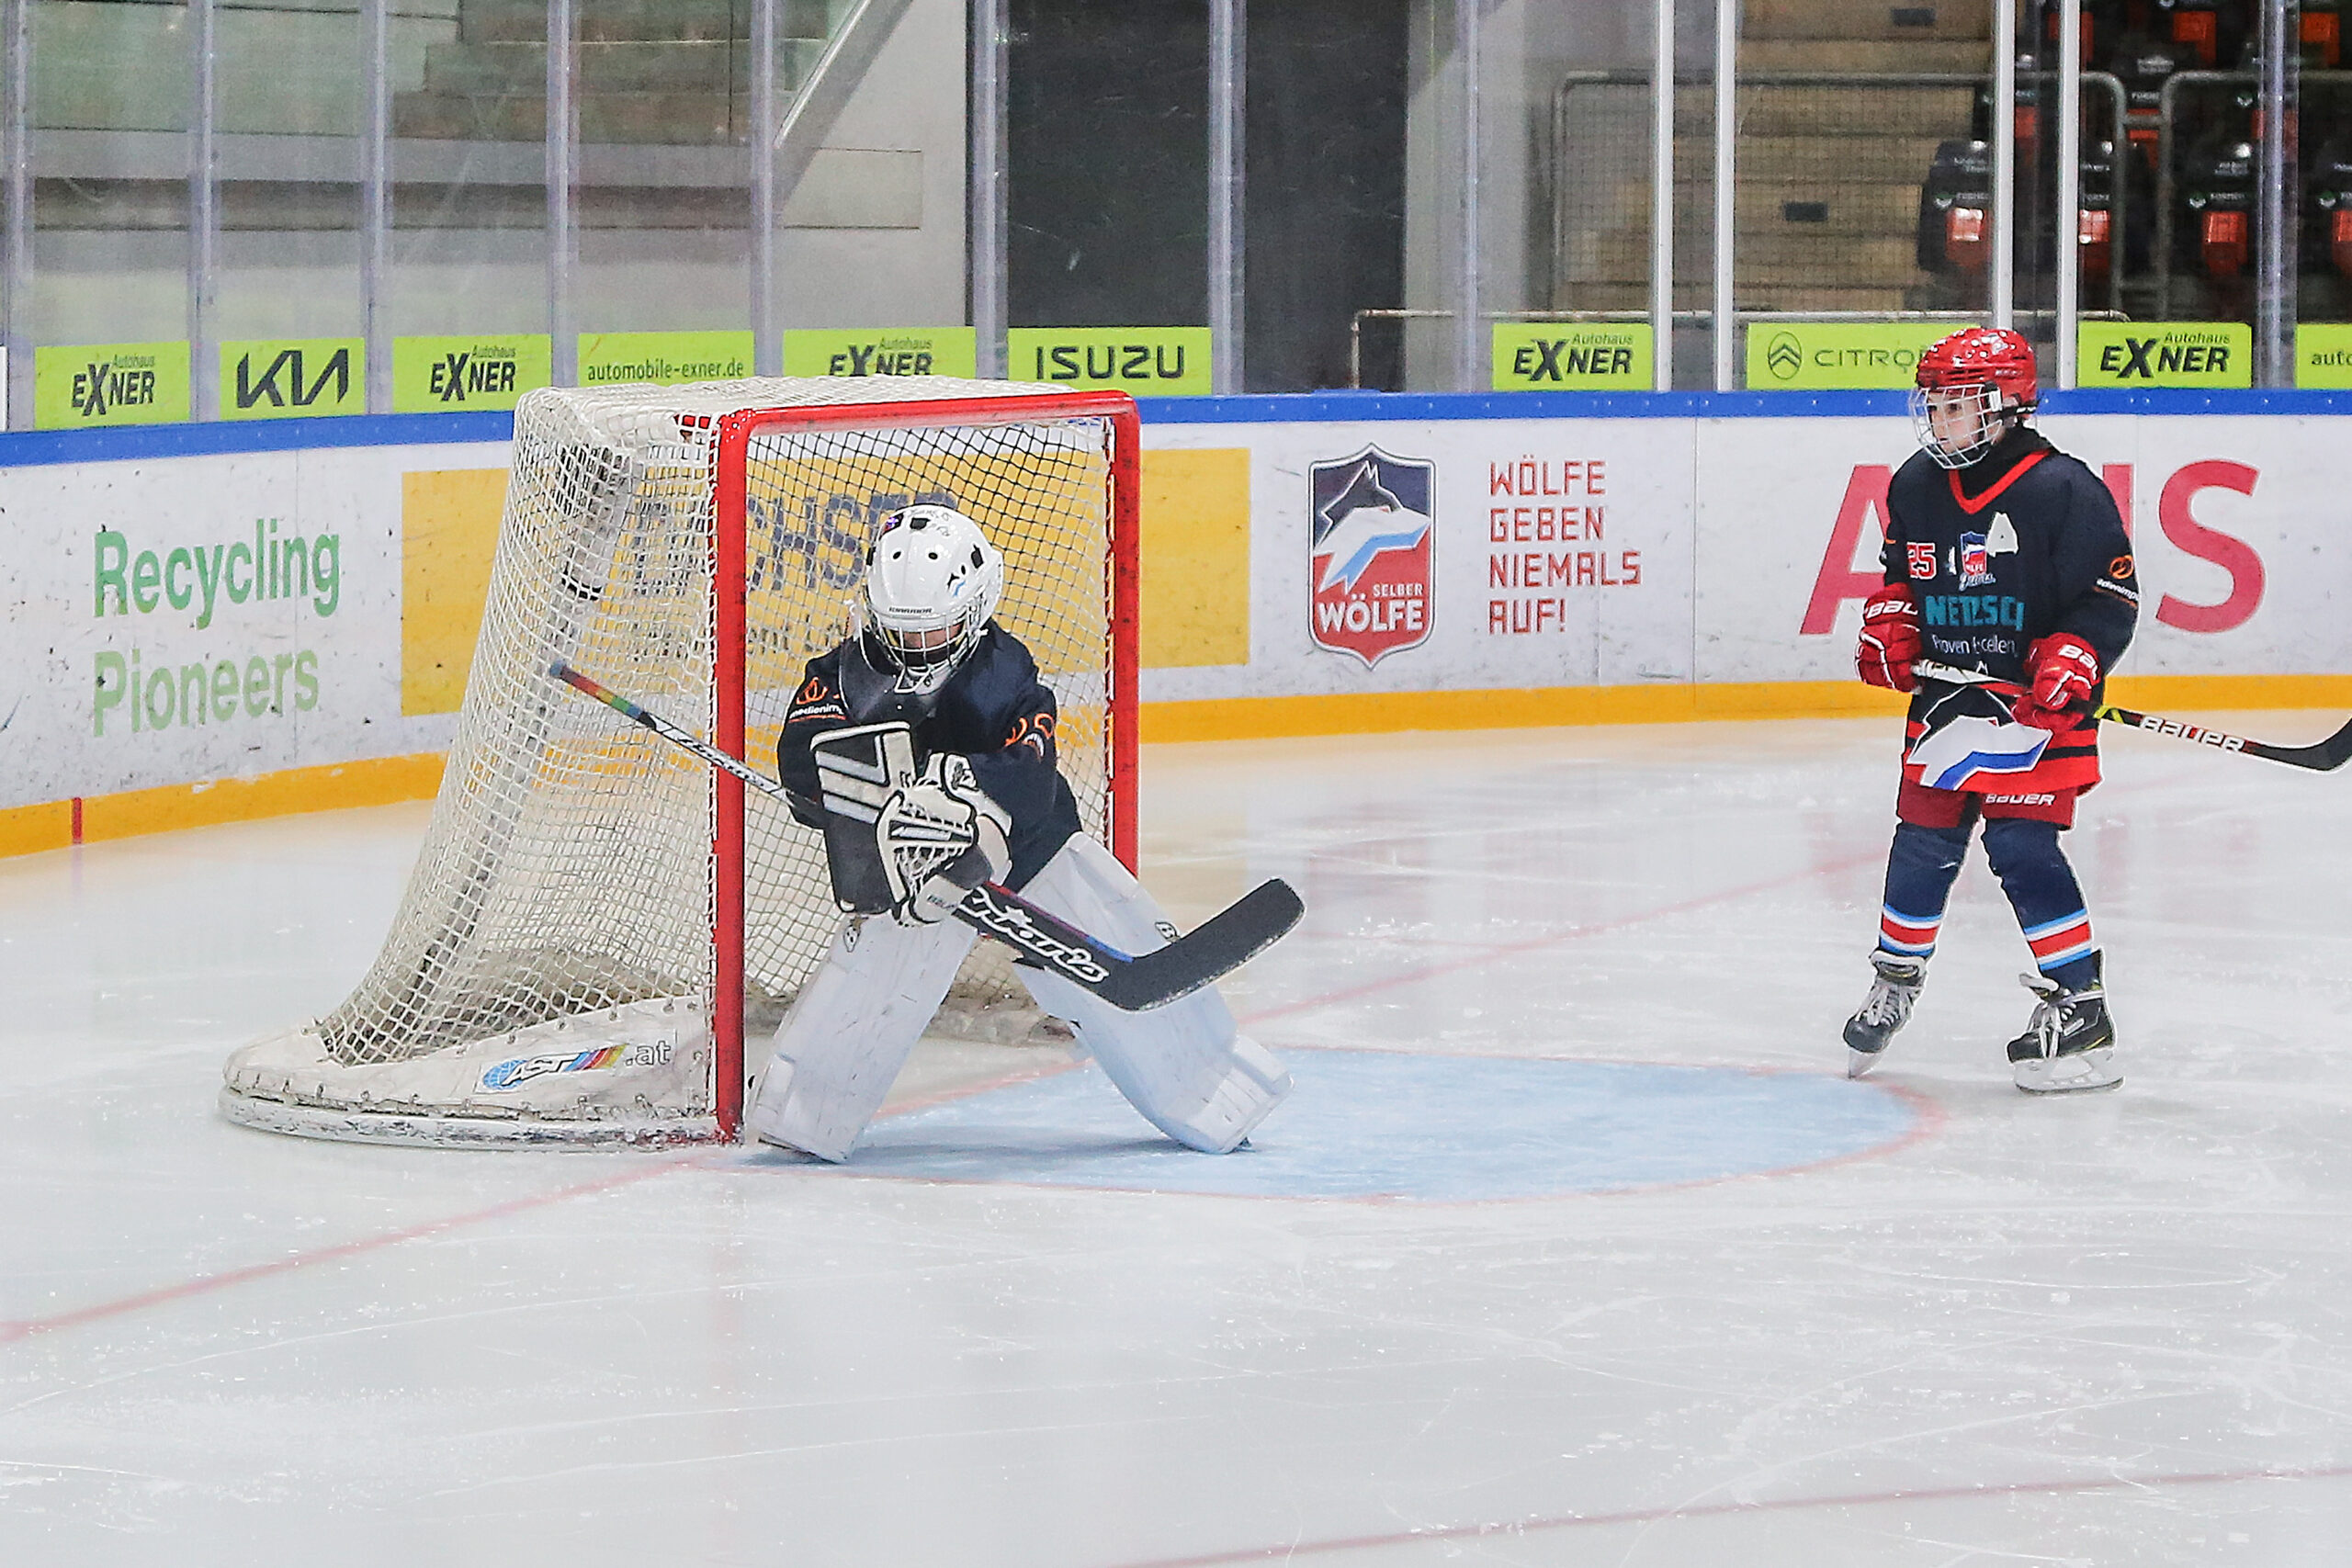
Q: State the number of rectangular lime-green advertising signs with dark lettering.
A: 10